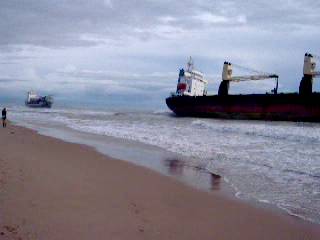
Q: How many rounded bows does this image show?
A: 1